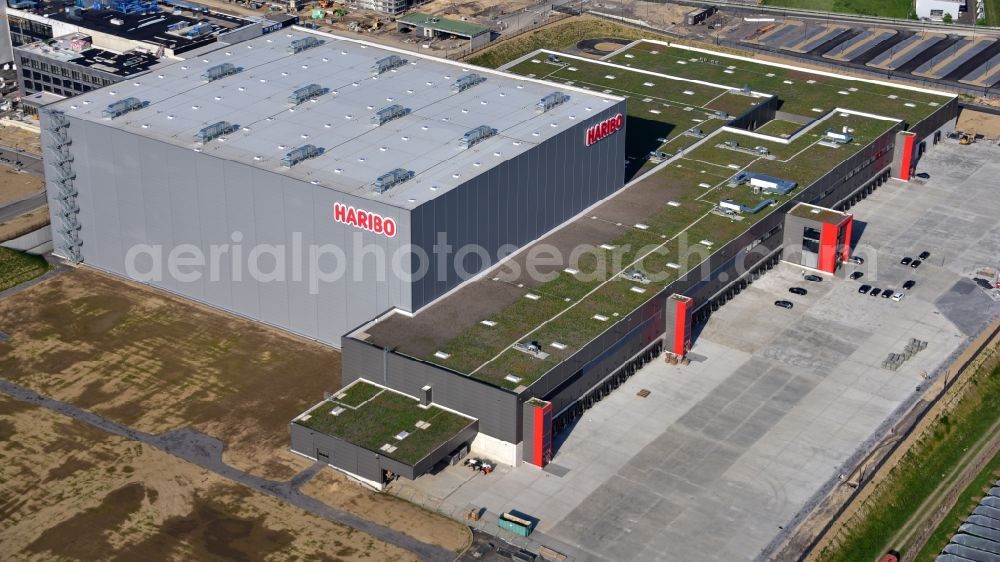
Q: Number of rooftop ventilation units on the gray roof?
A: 12